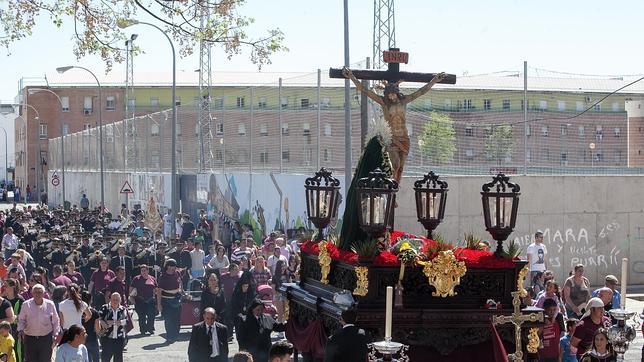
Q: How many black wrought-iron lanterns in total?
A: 4